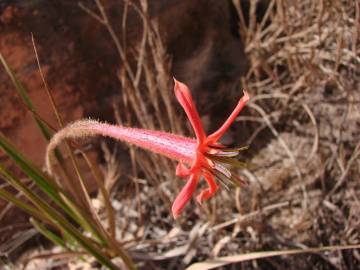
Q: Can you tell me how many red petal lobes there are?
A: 5